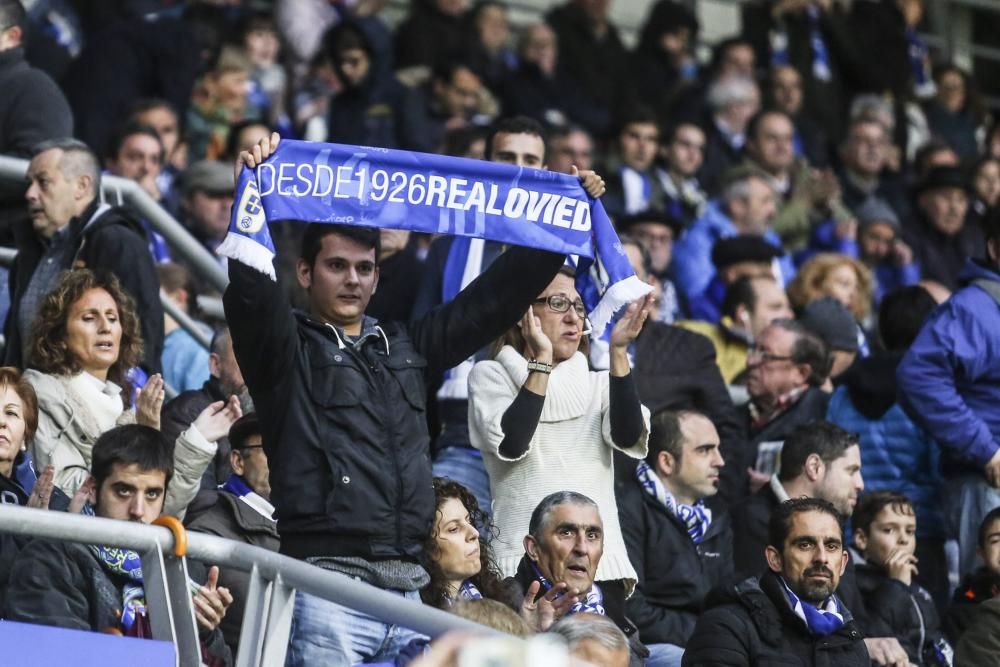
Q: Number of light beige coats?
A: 1